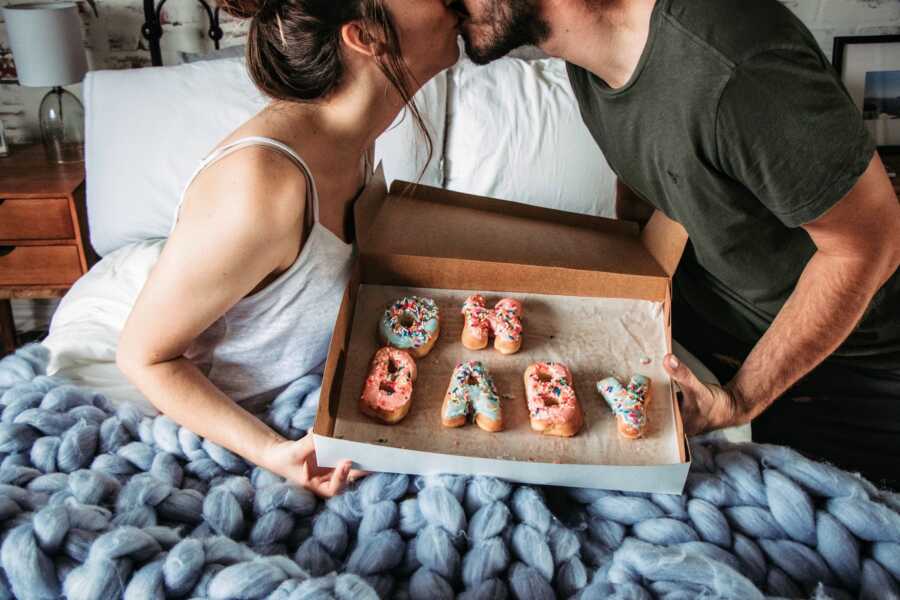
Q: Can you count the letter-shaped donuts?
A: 6